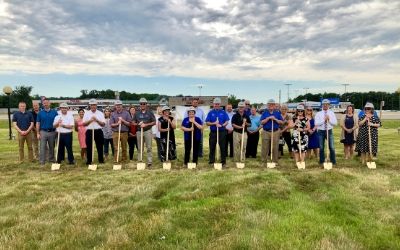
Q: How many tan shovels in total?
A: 12